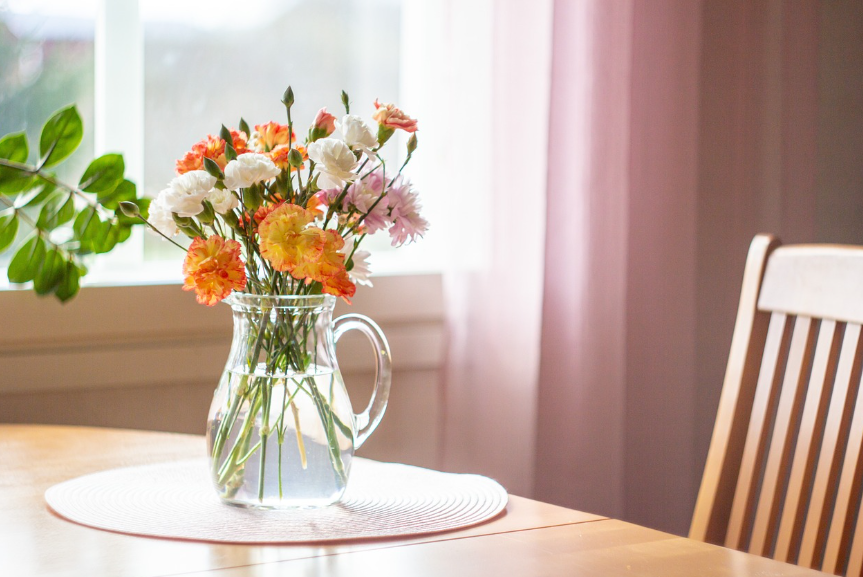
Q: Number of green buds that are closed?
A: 9